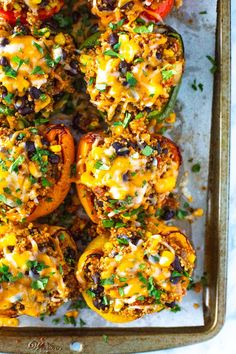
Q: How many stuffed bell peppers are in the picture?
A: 8